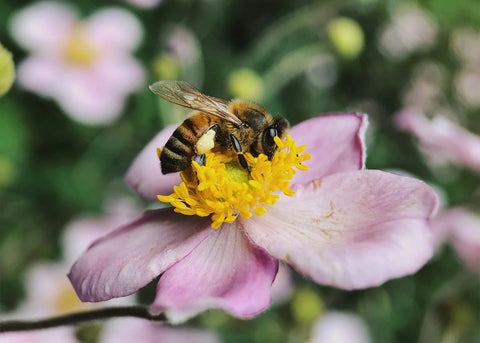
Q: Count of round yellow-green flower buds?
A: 5